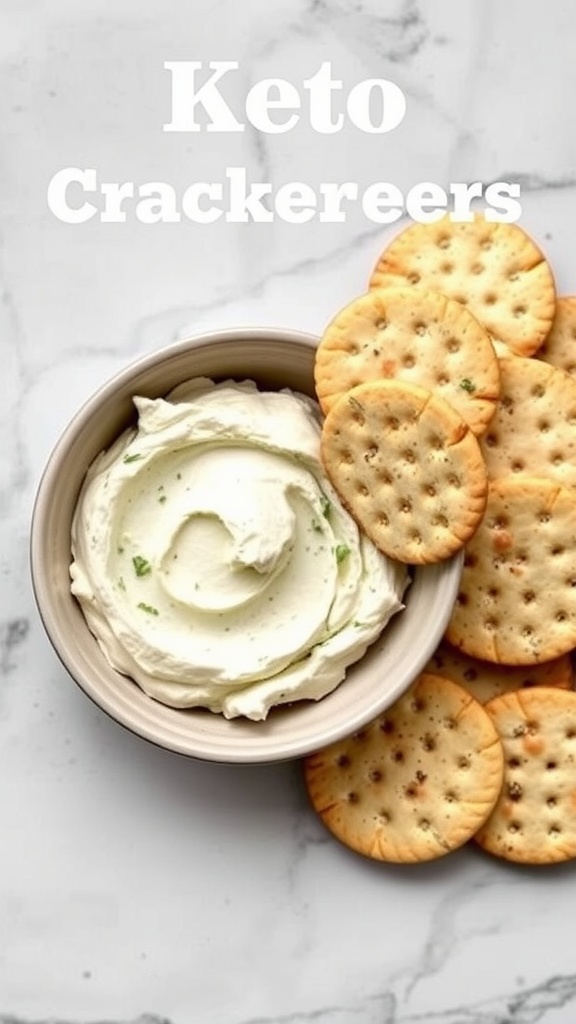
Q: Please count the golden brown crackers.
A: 9